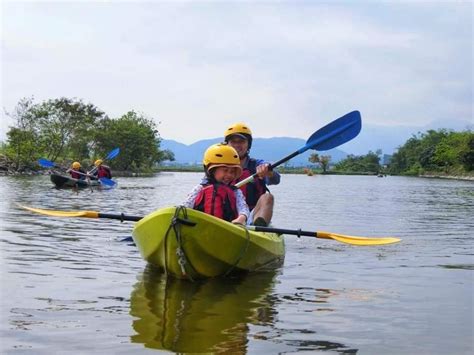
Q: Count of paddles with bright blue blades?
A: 3